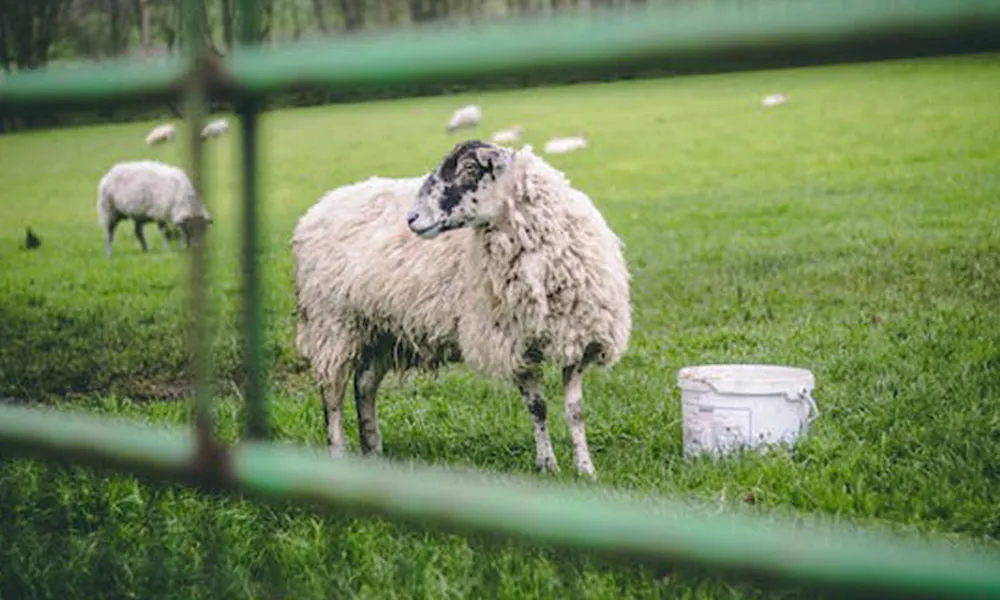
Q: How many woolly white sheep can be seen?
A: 8